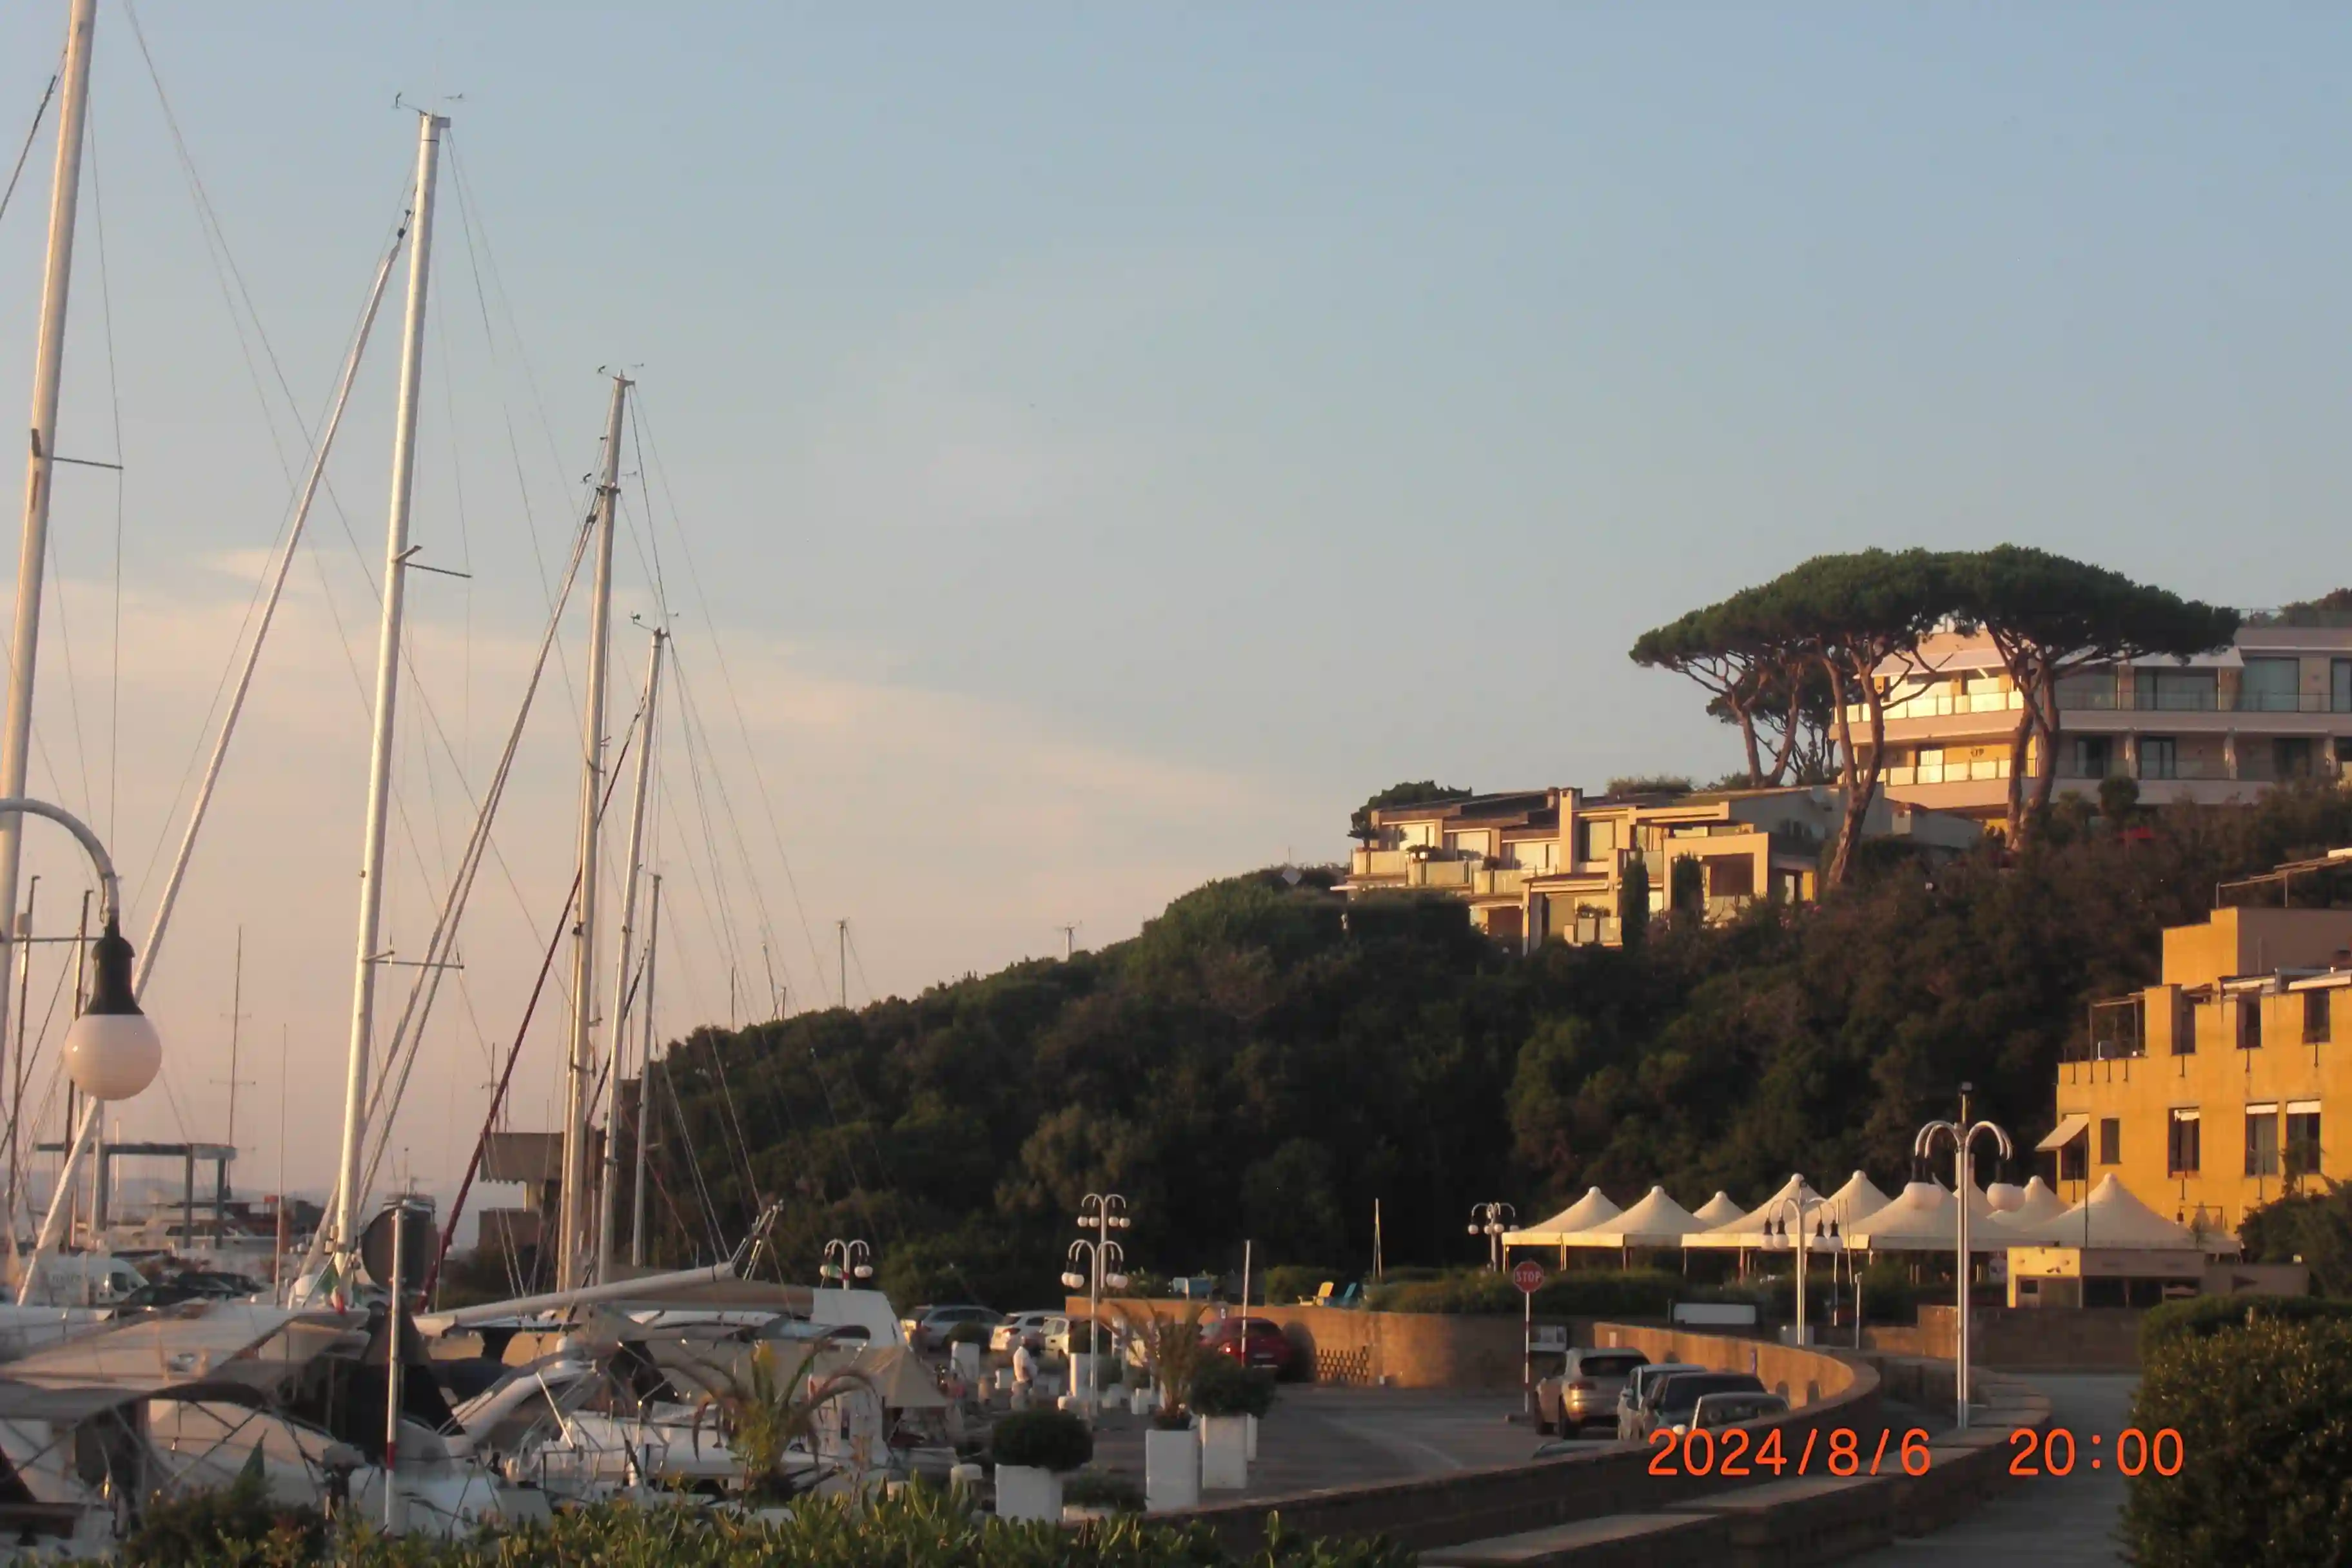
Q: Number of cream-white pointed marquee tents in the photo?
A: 9